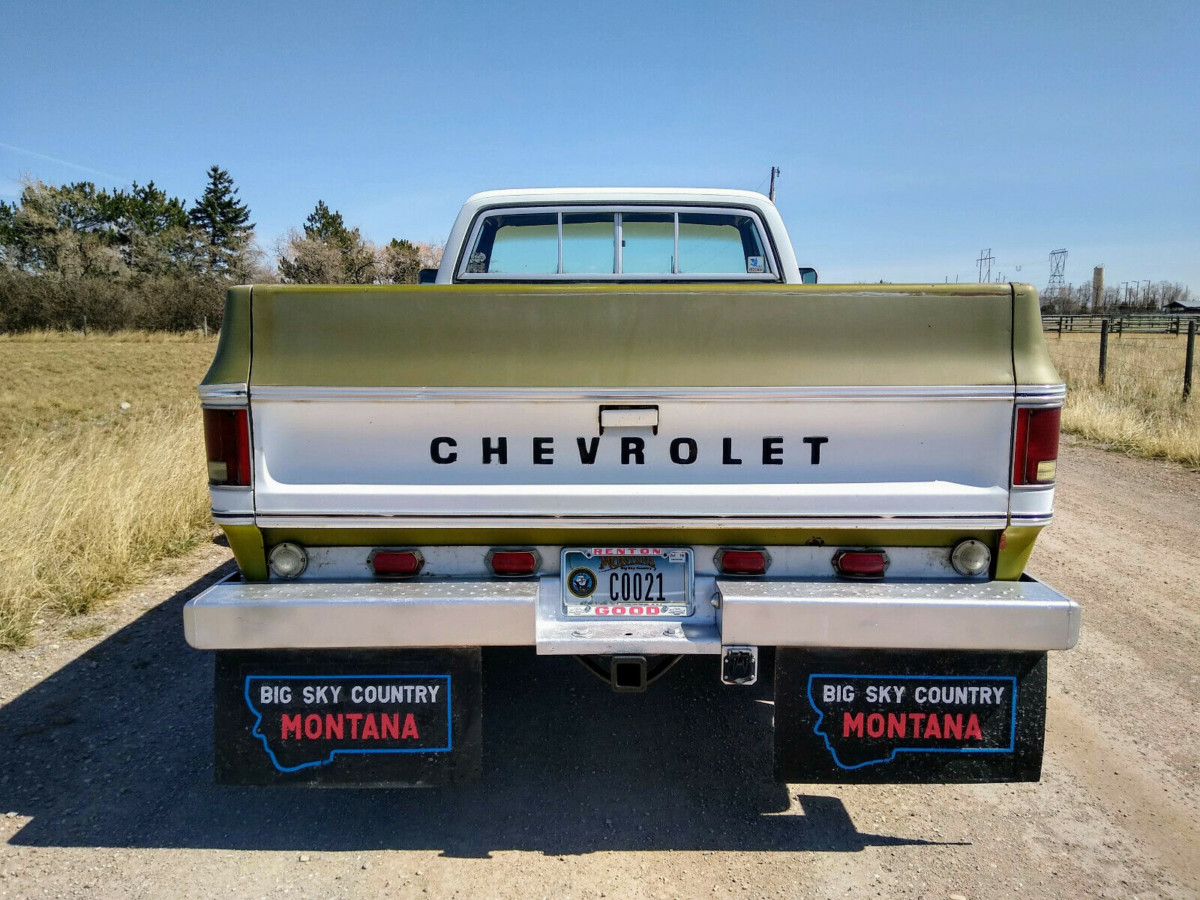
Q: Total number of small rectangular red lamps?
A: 4